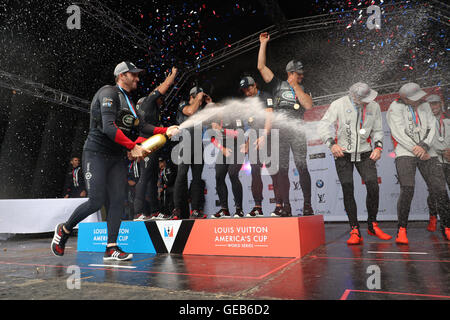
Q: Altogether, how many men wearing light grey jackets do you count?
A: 3